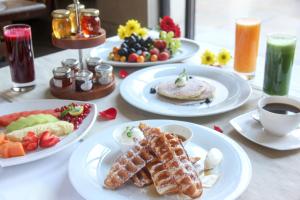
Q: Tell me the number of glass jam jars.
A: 8